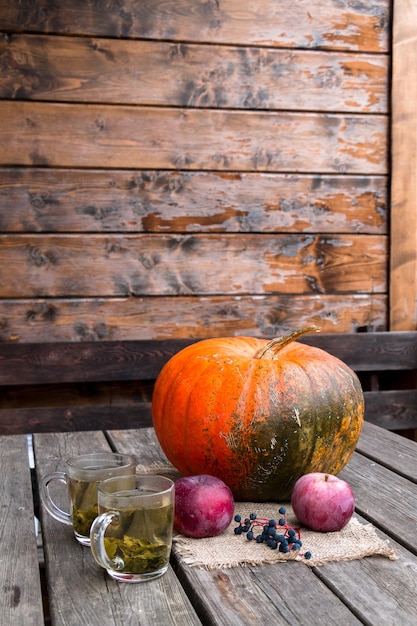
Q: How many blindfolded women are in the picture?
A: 0